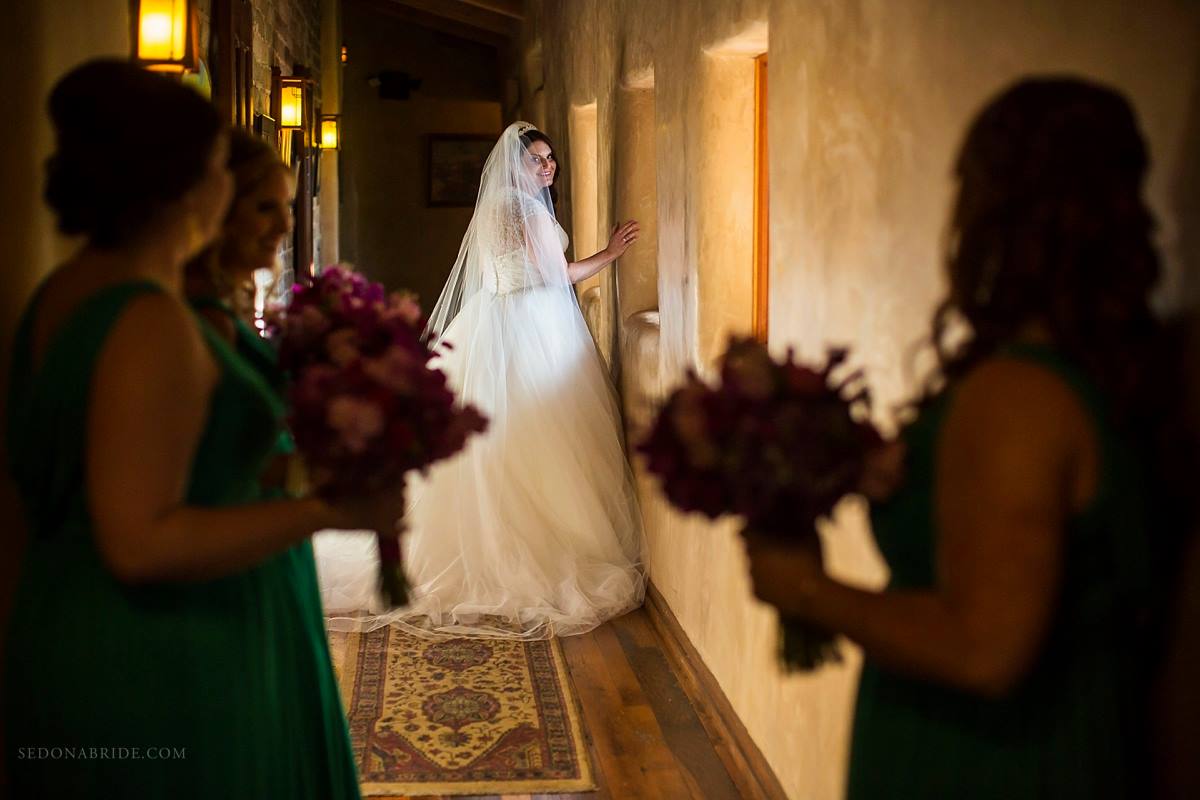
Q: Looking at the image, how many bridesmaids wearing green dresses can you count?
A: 3